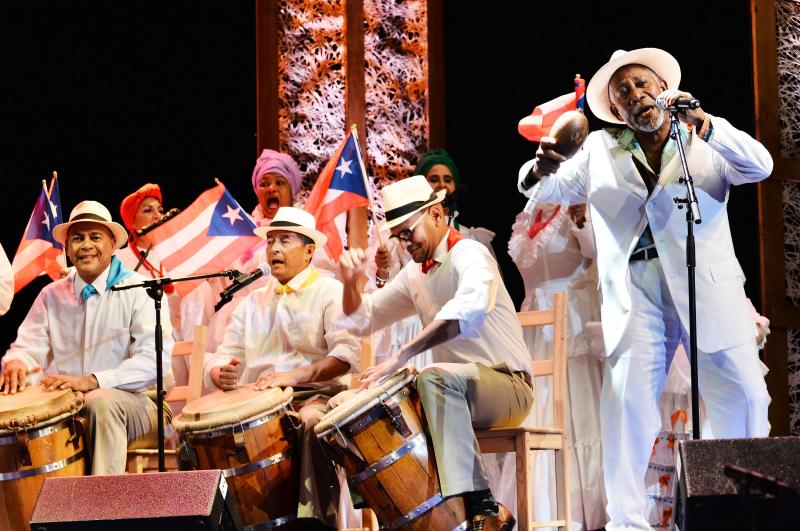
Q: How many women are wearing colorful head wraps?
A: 3